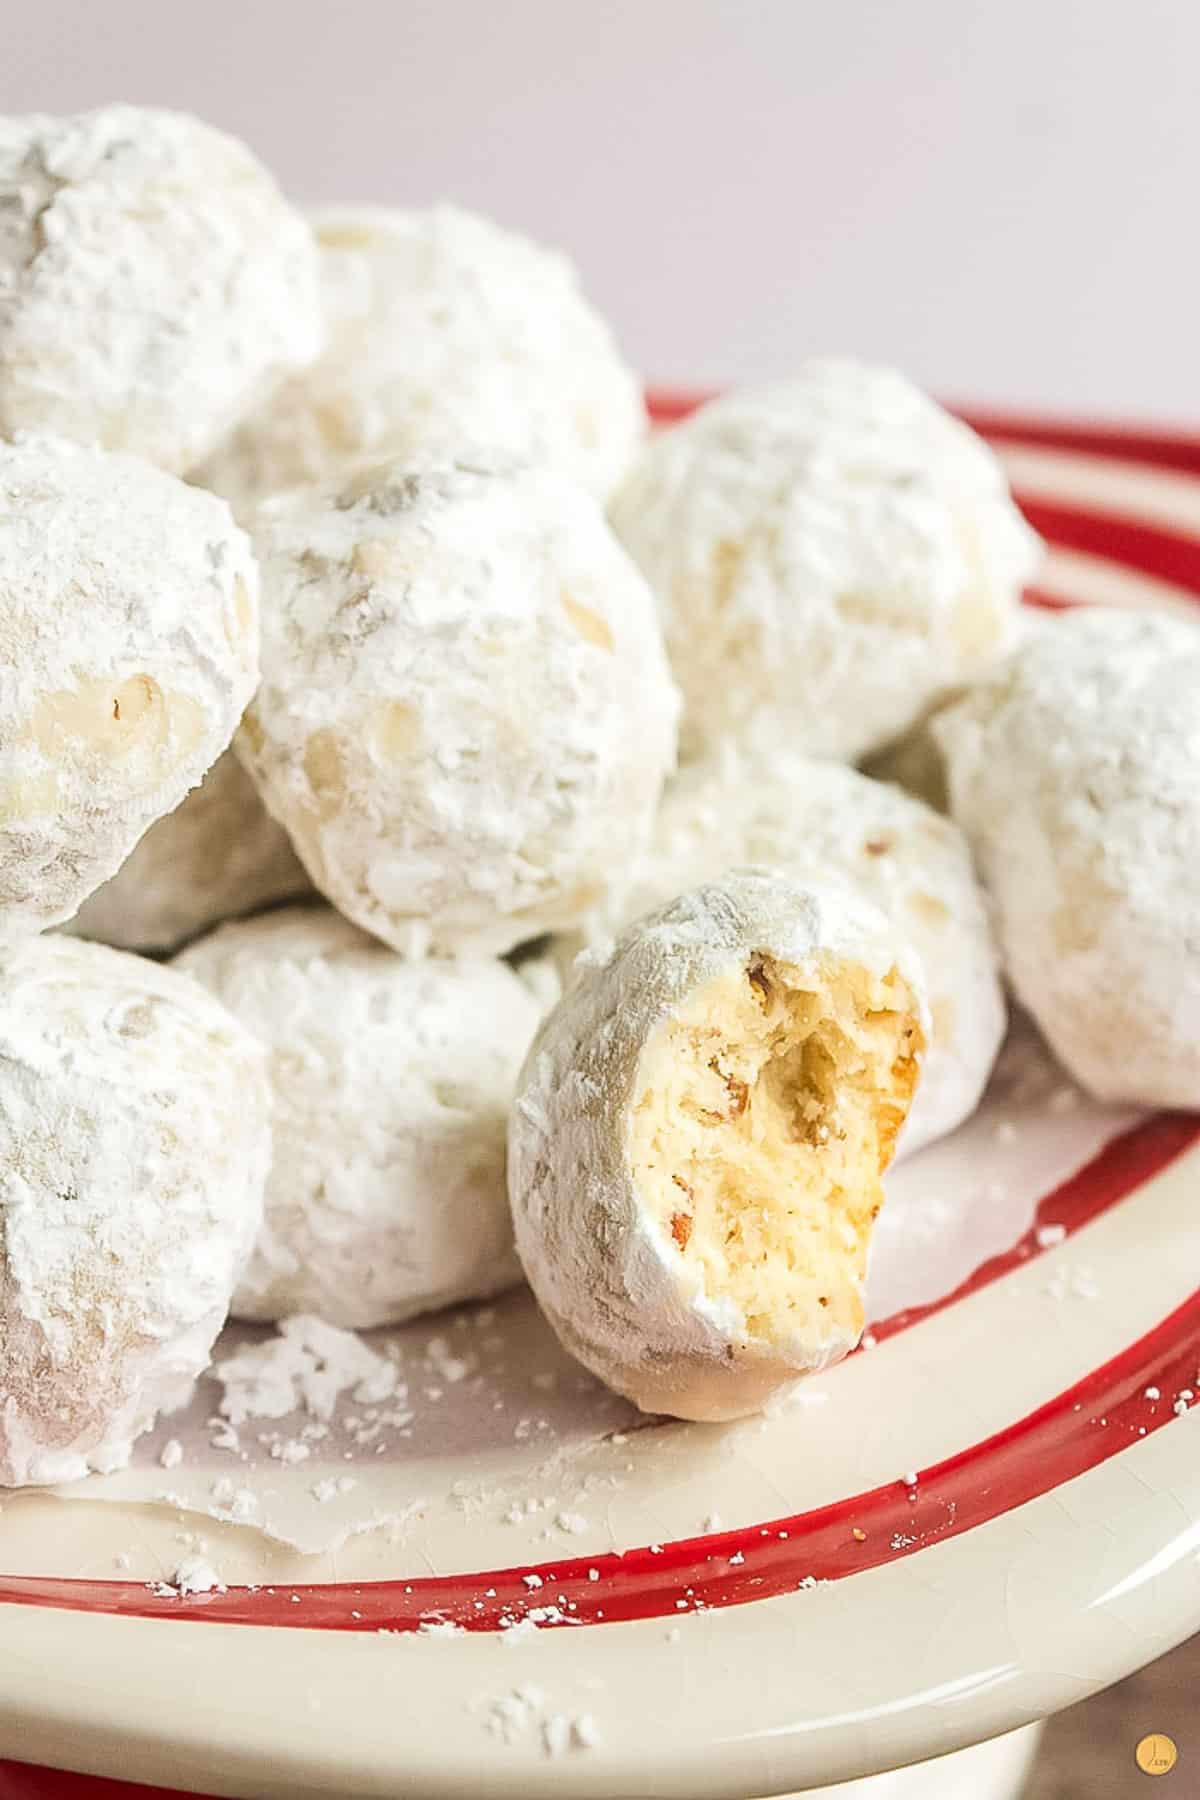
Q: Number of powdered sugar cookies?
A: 11